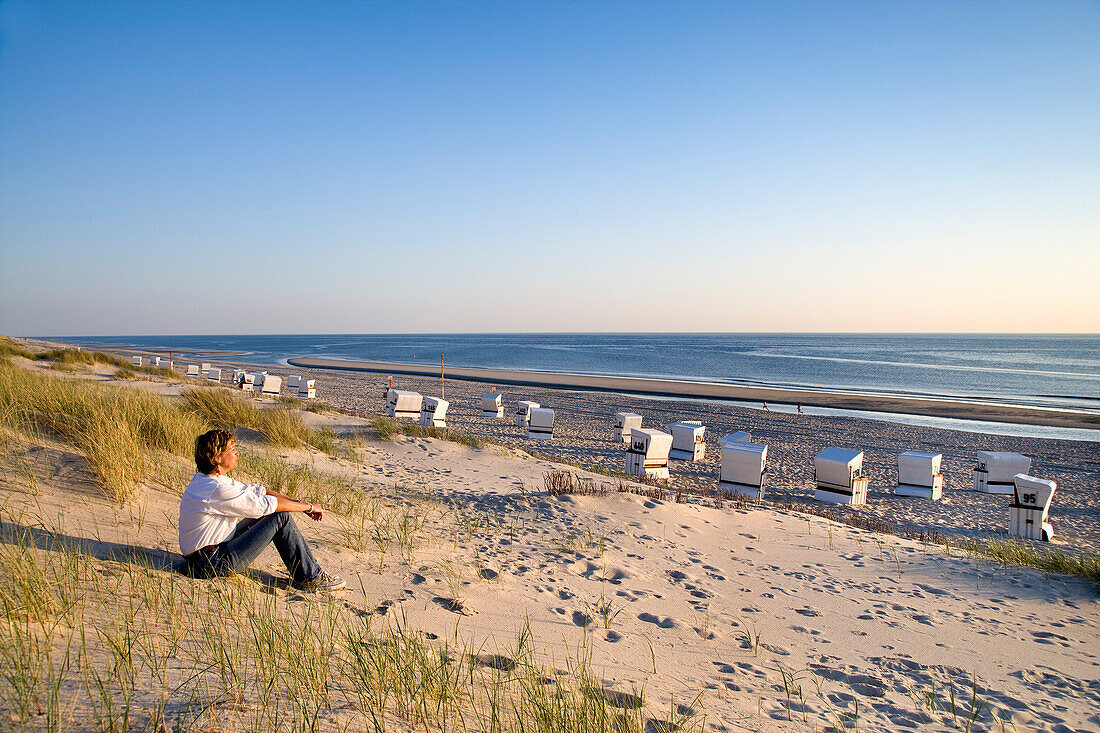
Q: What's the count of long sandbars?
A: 1